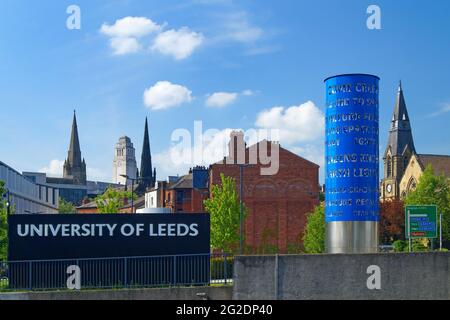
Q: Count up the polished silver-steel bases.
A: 1